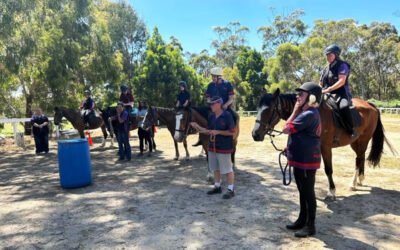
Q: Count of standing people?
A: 5